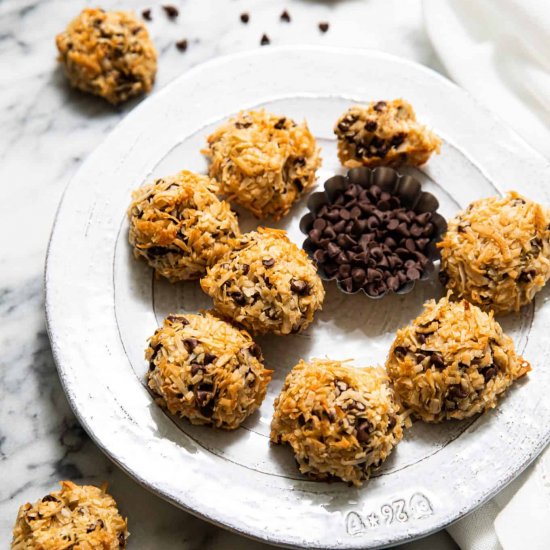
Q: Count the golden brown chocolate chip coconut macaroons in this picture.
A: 10